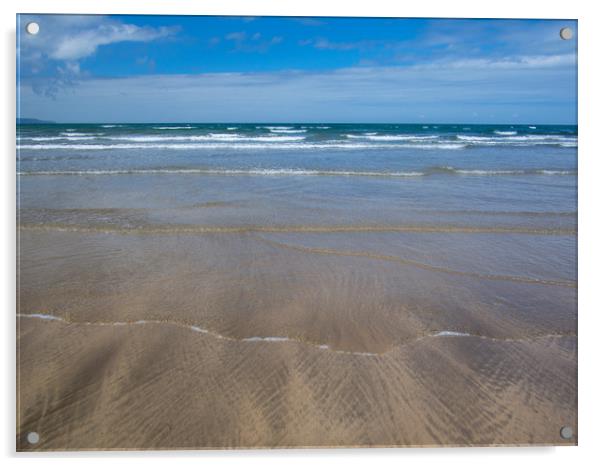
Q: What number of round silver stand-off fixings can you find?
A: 4